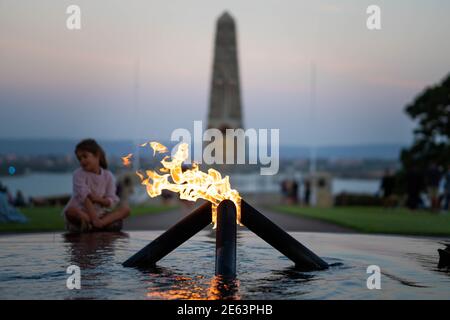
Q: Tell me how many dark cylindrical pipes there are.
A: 3